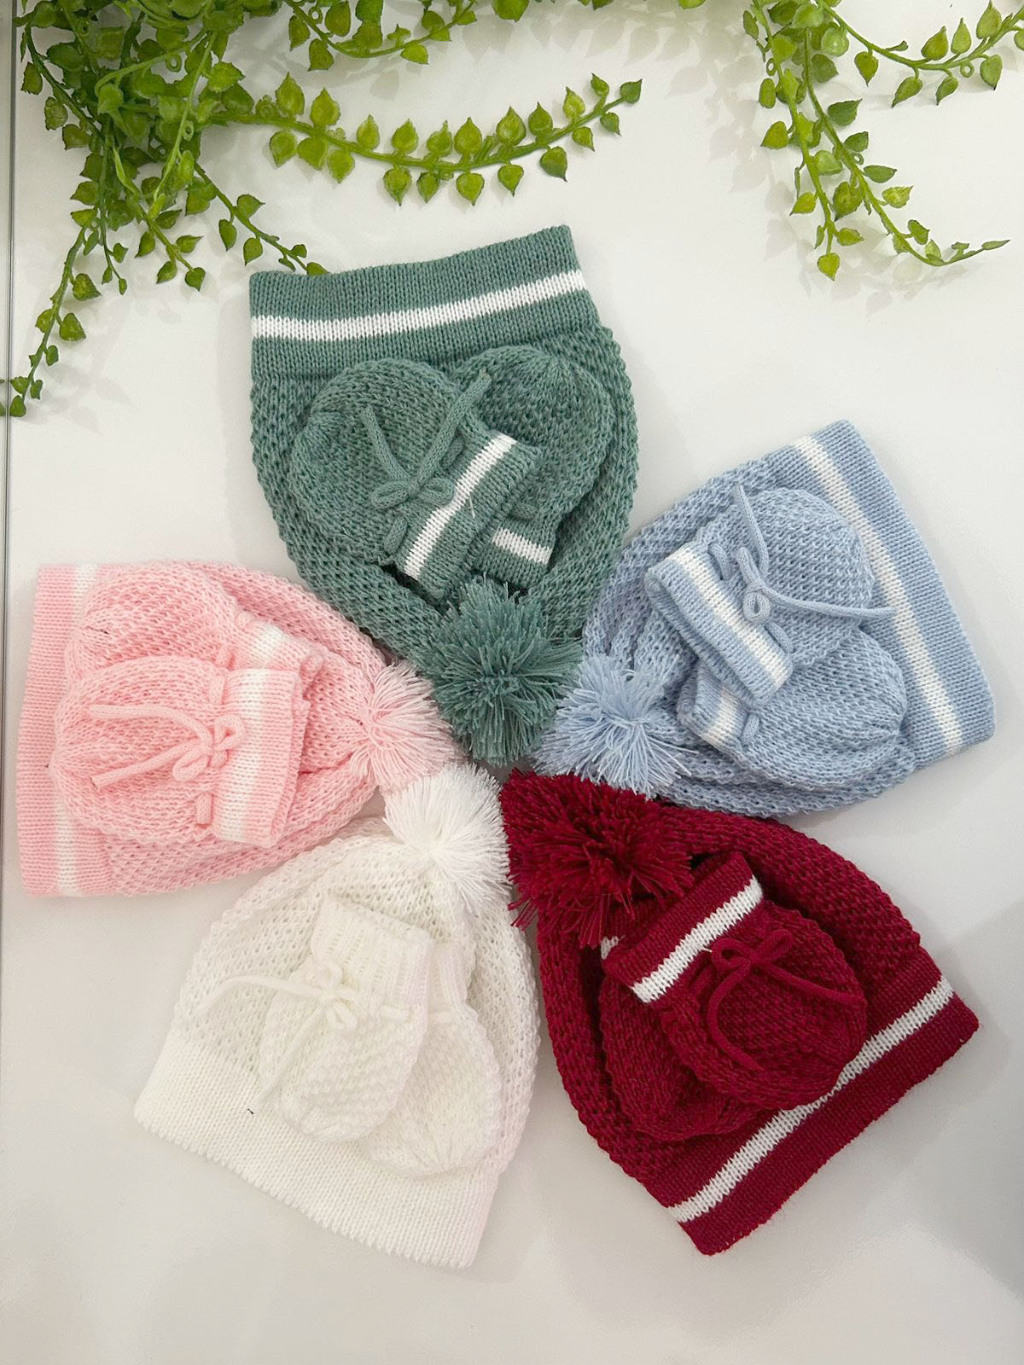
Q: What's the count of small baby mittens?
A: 10